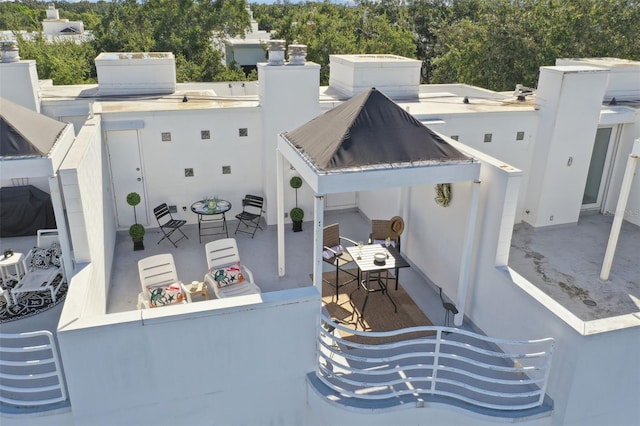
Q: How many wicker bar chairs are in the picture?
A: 2